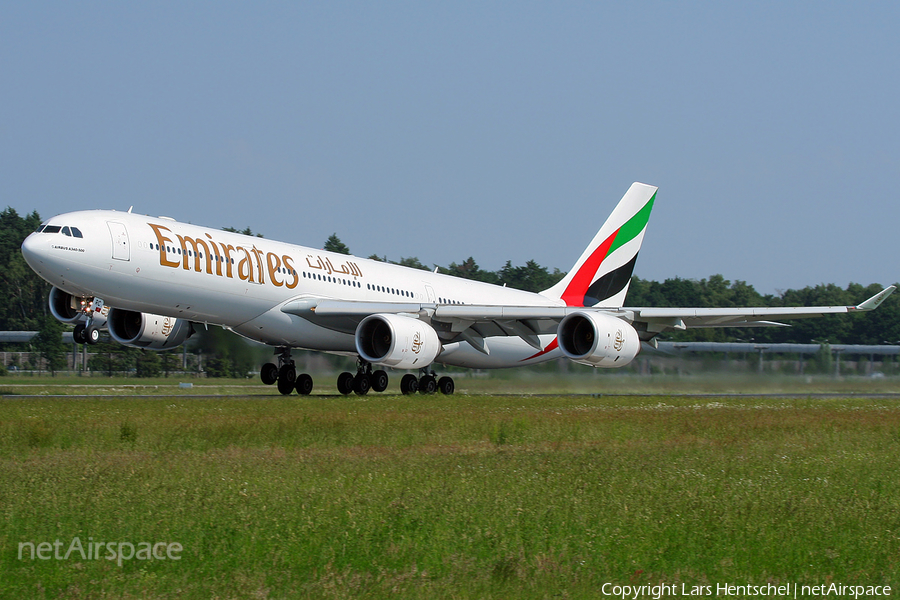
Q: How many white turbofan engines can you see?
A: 4